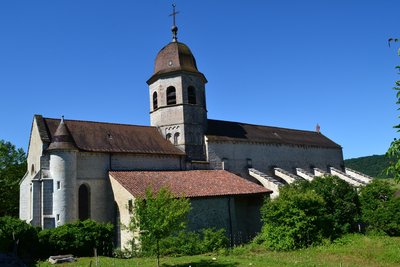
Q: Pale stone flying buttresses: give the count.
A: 6